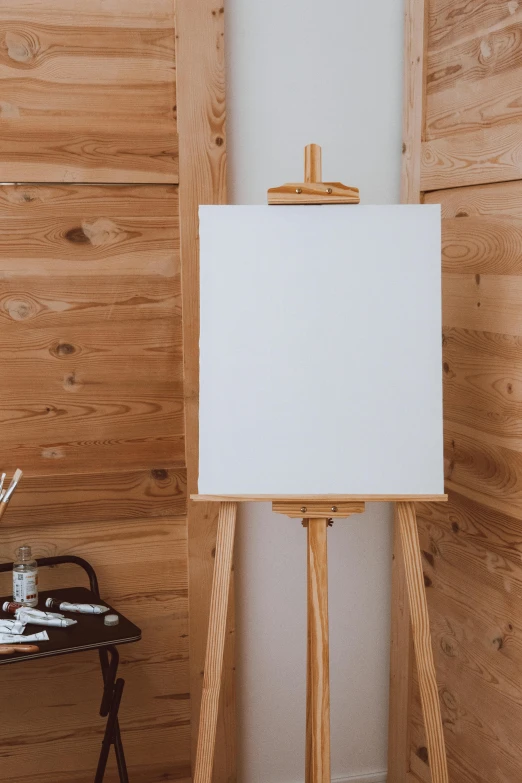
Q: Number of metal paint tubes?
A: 5